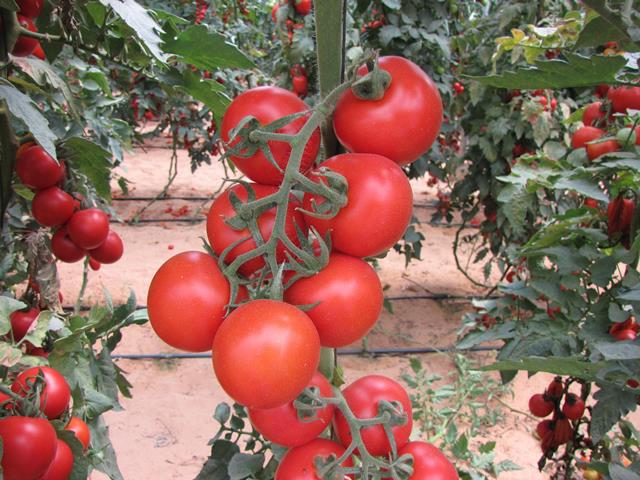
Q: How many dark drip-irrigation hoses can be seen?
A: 4